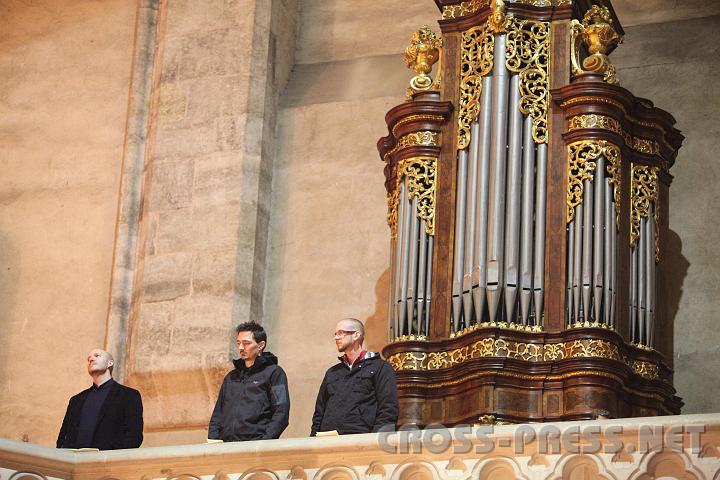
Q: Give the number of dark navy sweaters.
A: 1